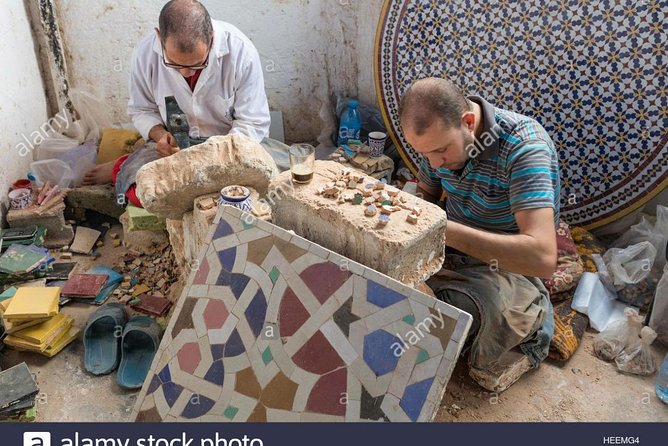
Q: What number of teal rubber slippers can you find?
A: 2